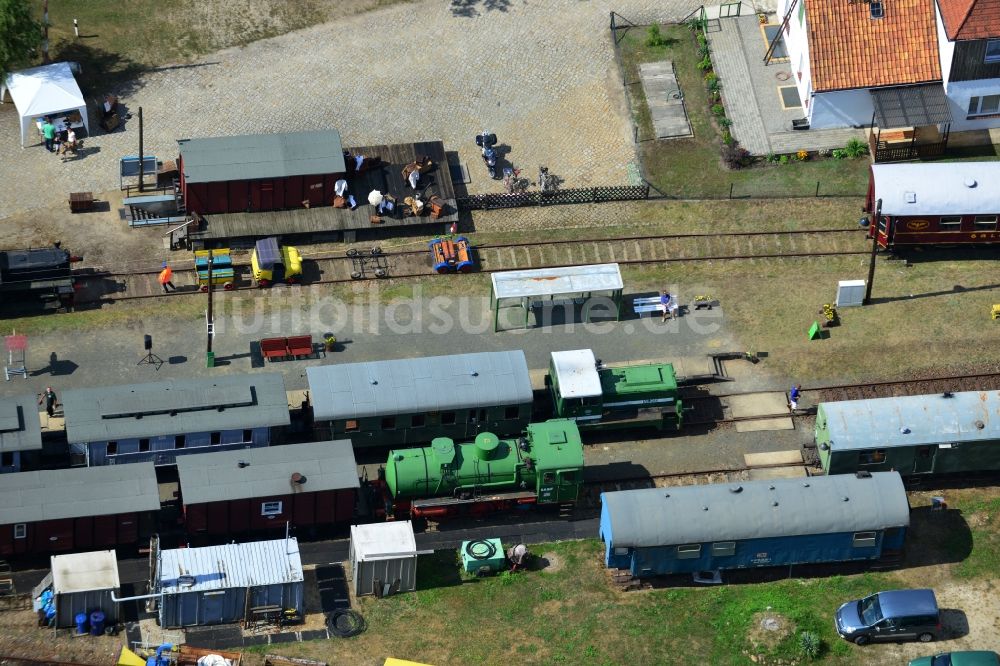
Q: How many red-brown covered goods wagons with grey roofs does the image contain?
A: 3